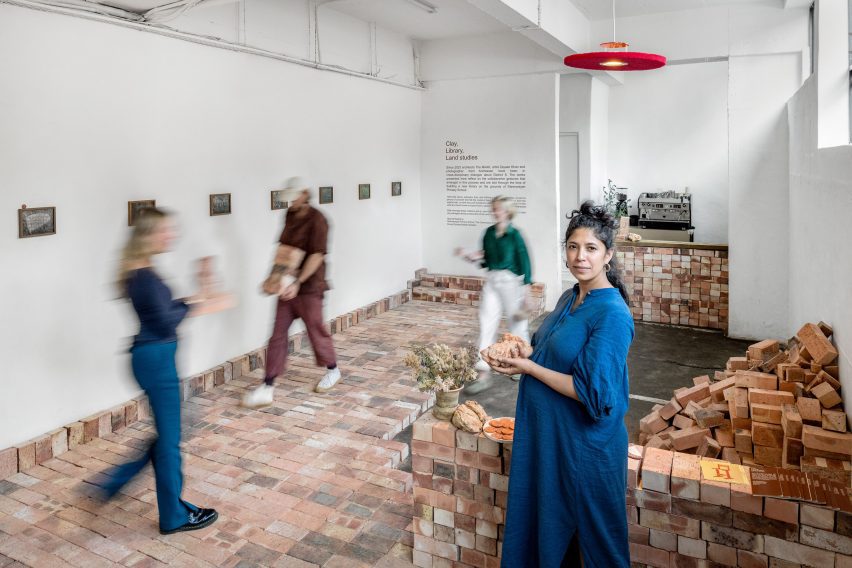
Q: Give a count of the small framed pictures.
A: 7